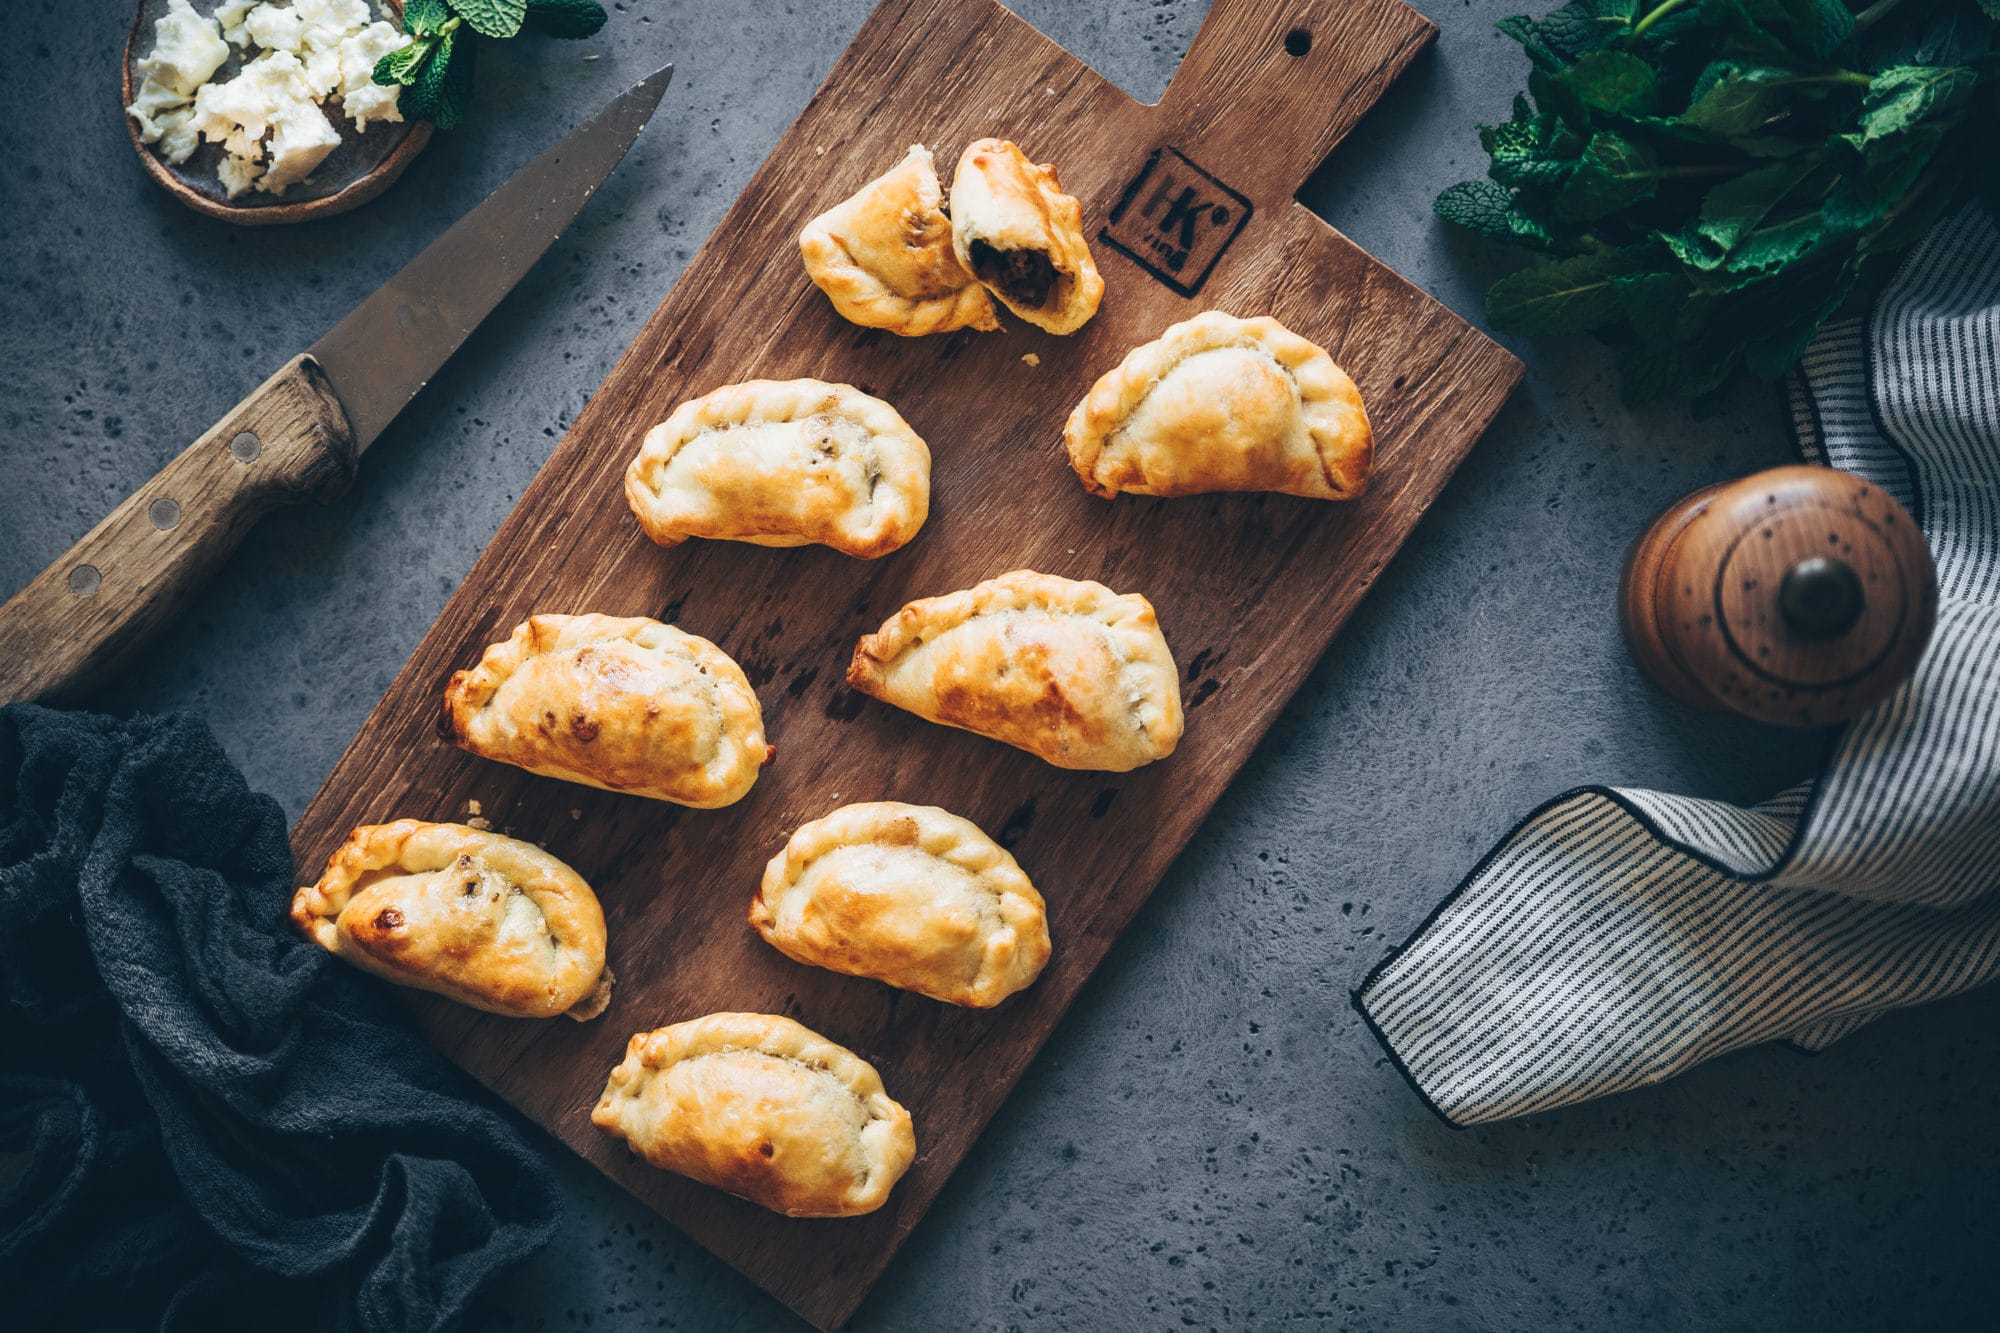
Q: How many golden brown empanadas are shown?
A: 8